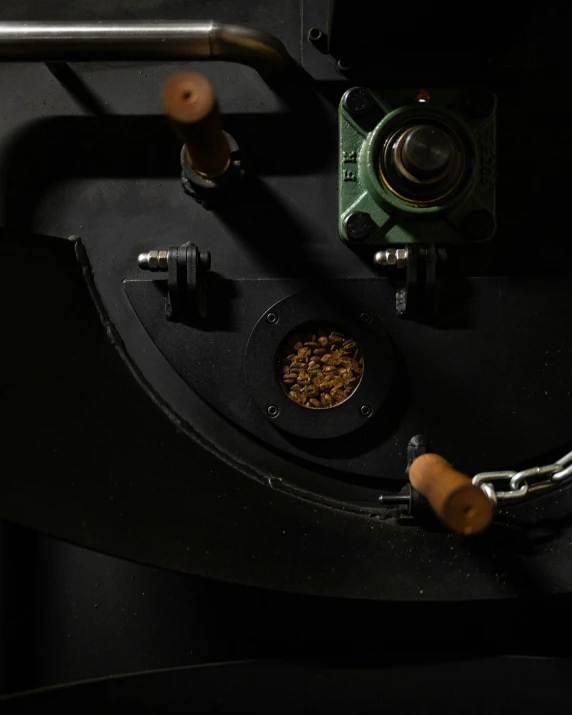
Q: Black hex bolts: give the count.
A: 4